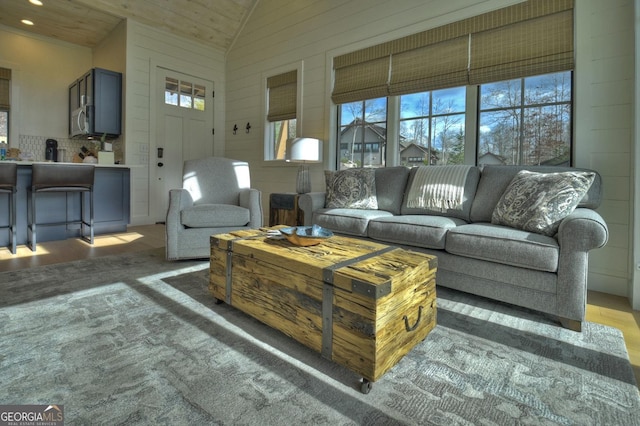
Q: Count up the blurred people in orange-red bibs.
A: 0